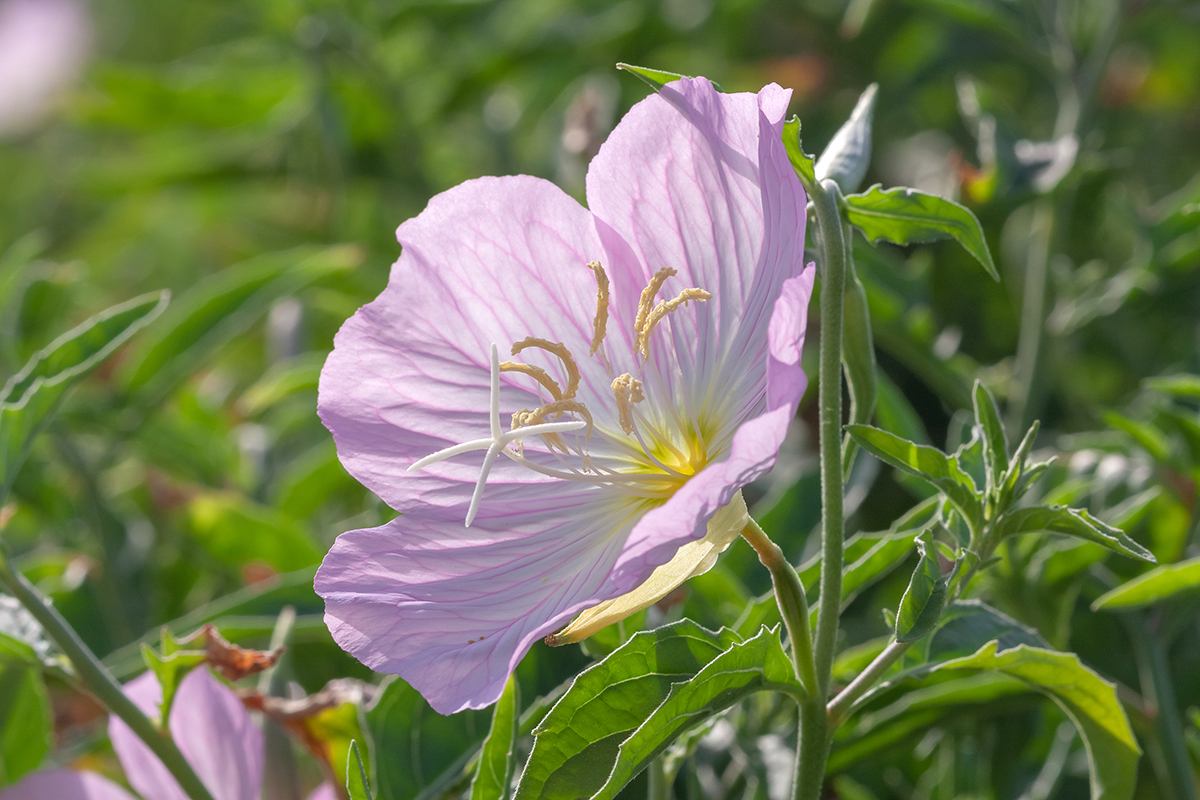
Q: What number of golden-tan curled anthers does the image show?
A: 8